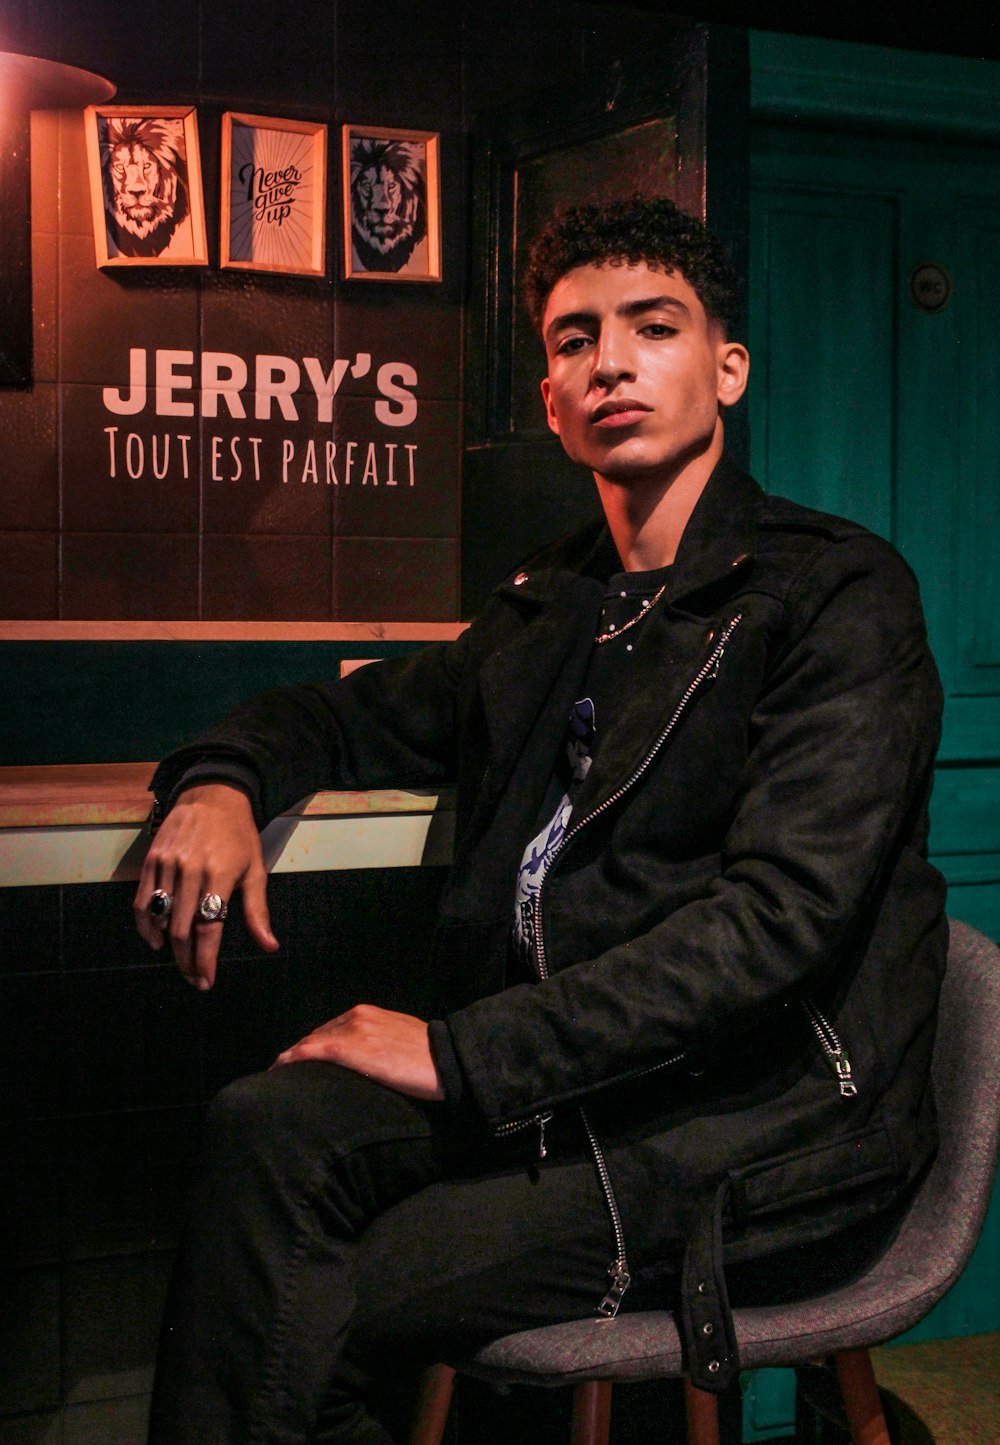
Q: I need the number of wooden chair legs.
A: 4